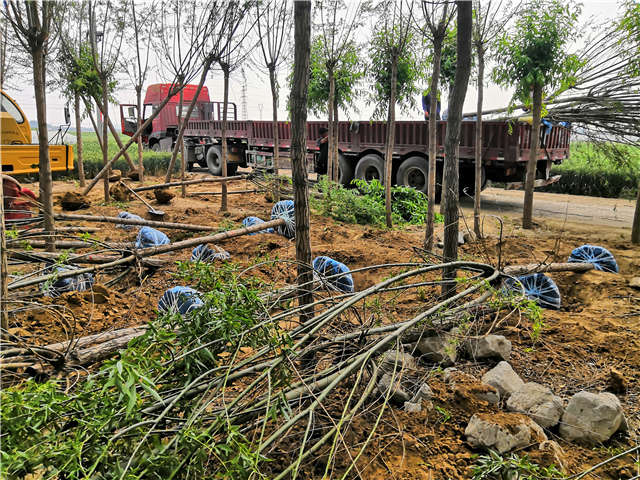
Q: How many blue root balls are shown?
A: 10